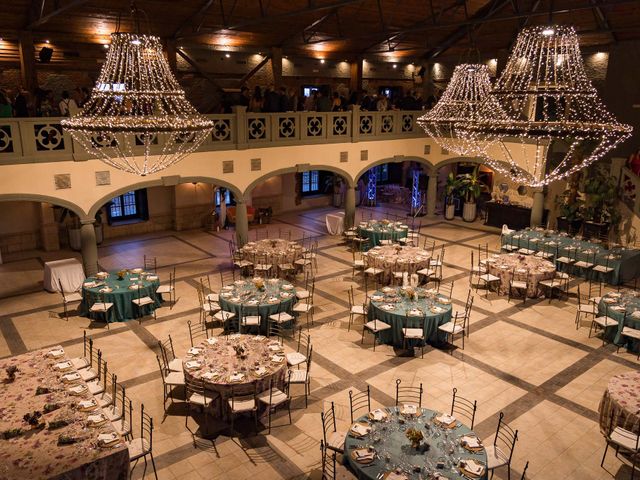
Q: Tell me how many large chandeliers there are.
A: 3